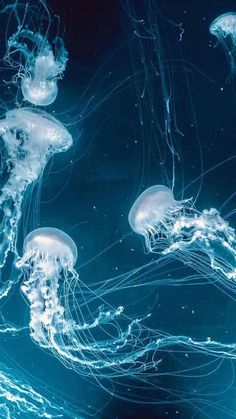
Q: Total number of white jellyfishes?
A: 5